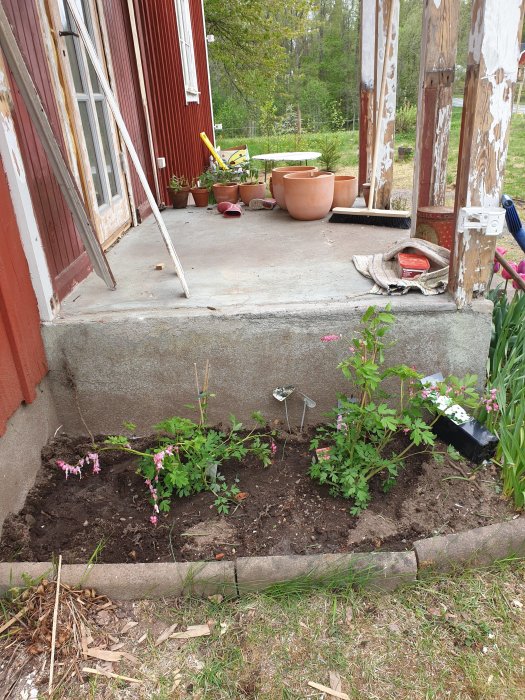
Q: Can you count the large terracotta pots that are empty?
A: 3